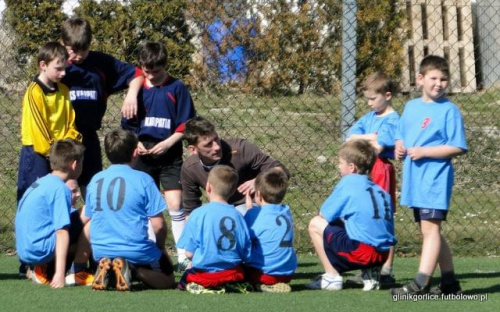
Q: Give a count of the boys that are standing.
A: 5